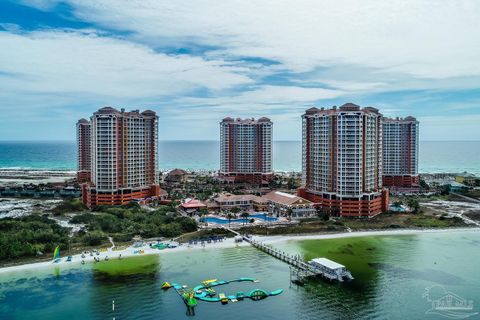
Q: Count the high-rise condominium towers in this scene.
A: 5